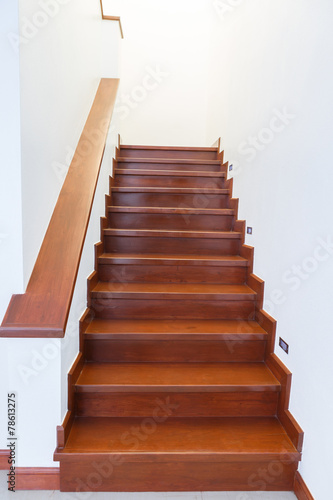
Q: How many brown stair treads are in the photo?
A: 11